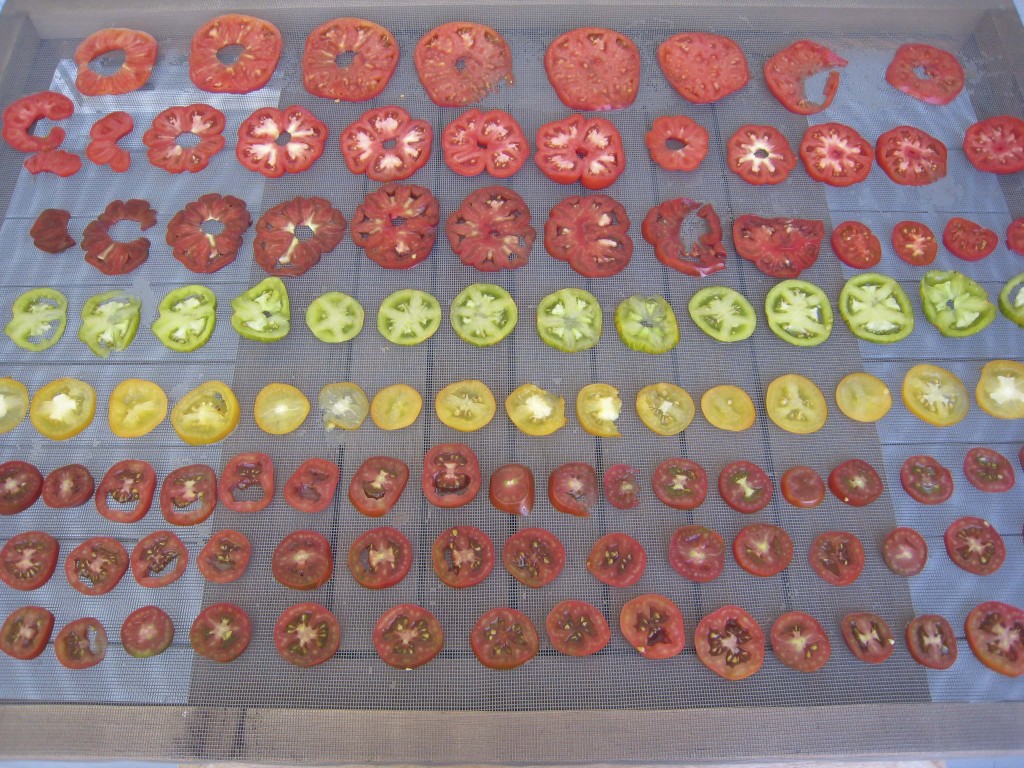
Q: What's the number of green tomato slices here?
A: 14